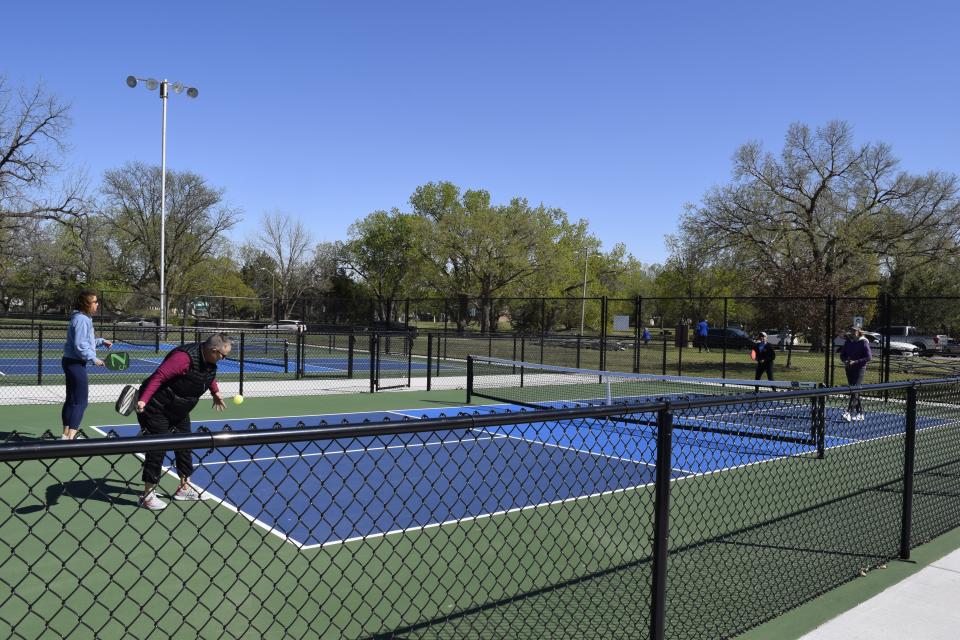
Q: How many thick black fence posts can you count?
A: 2